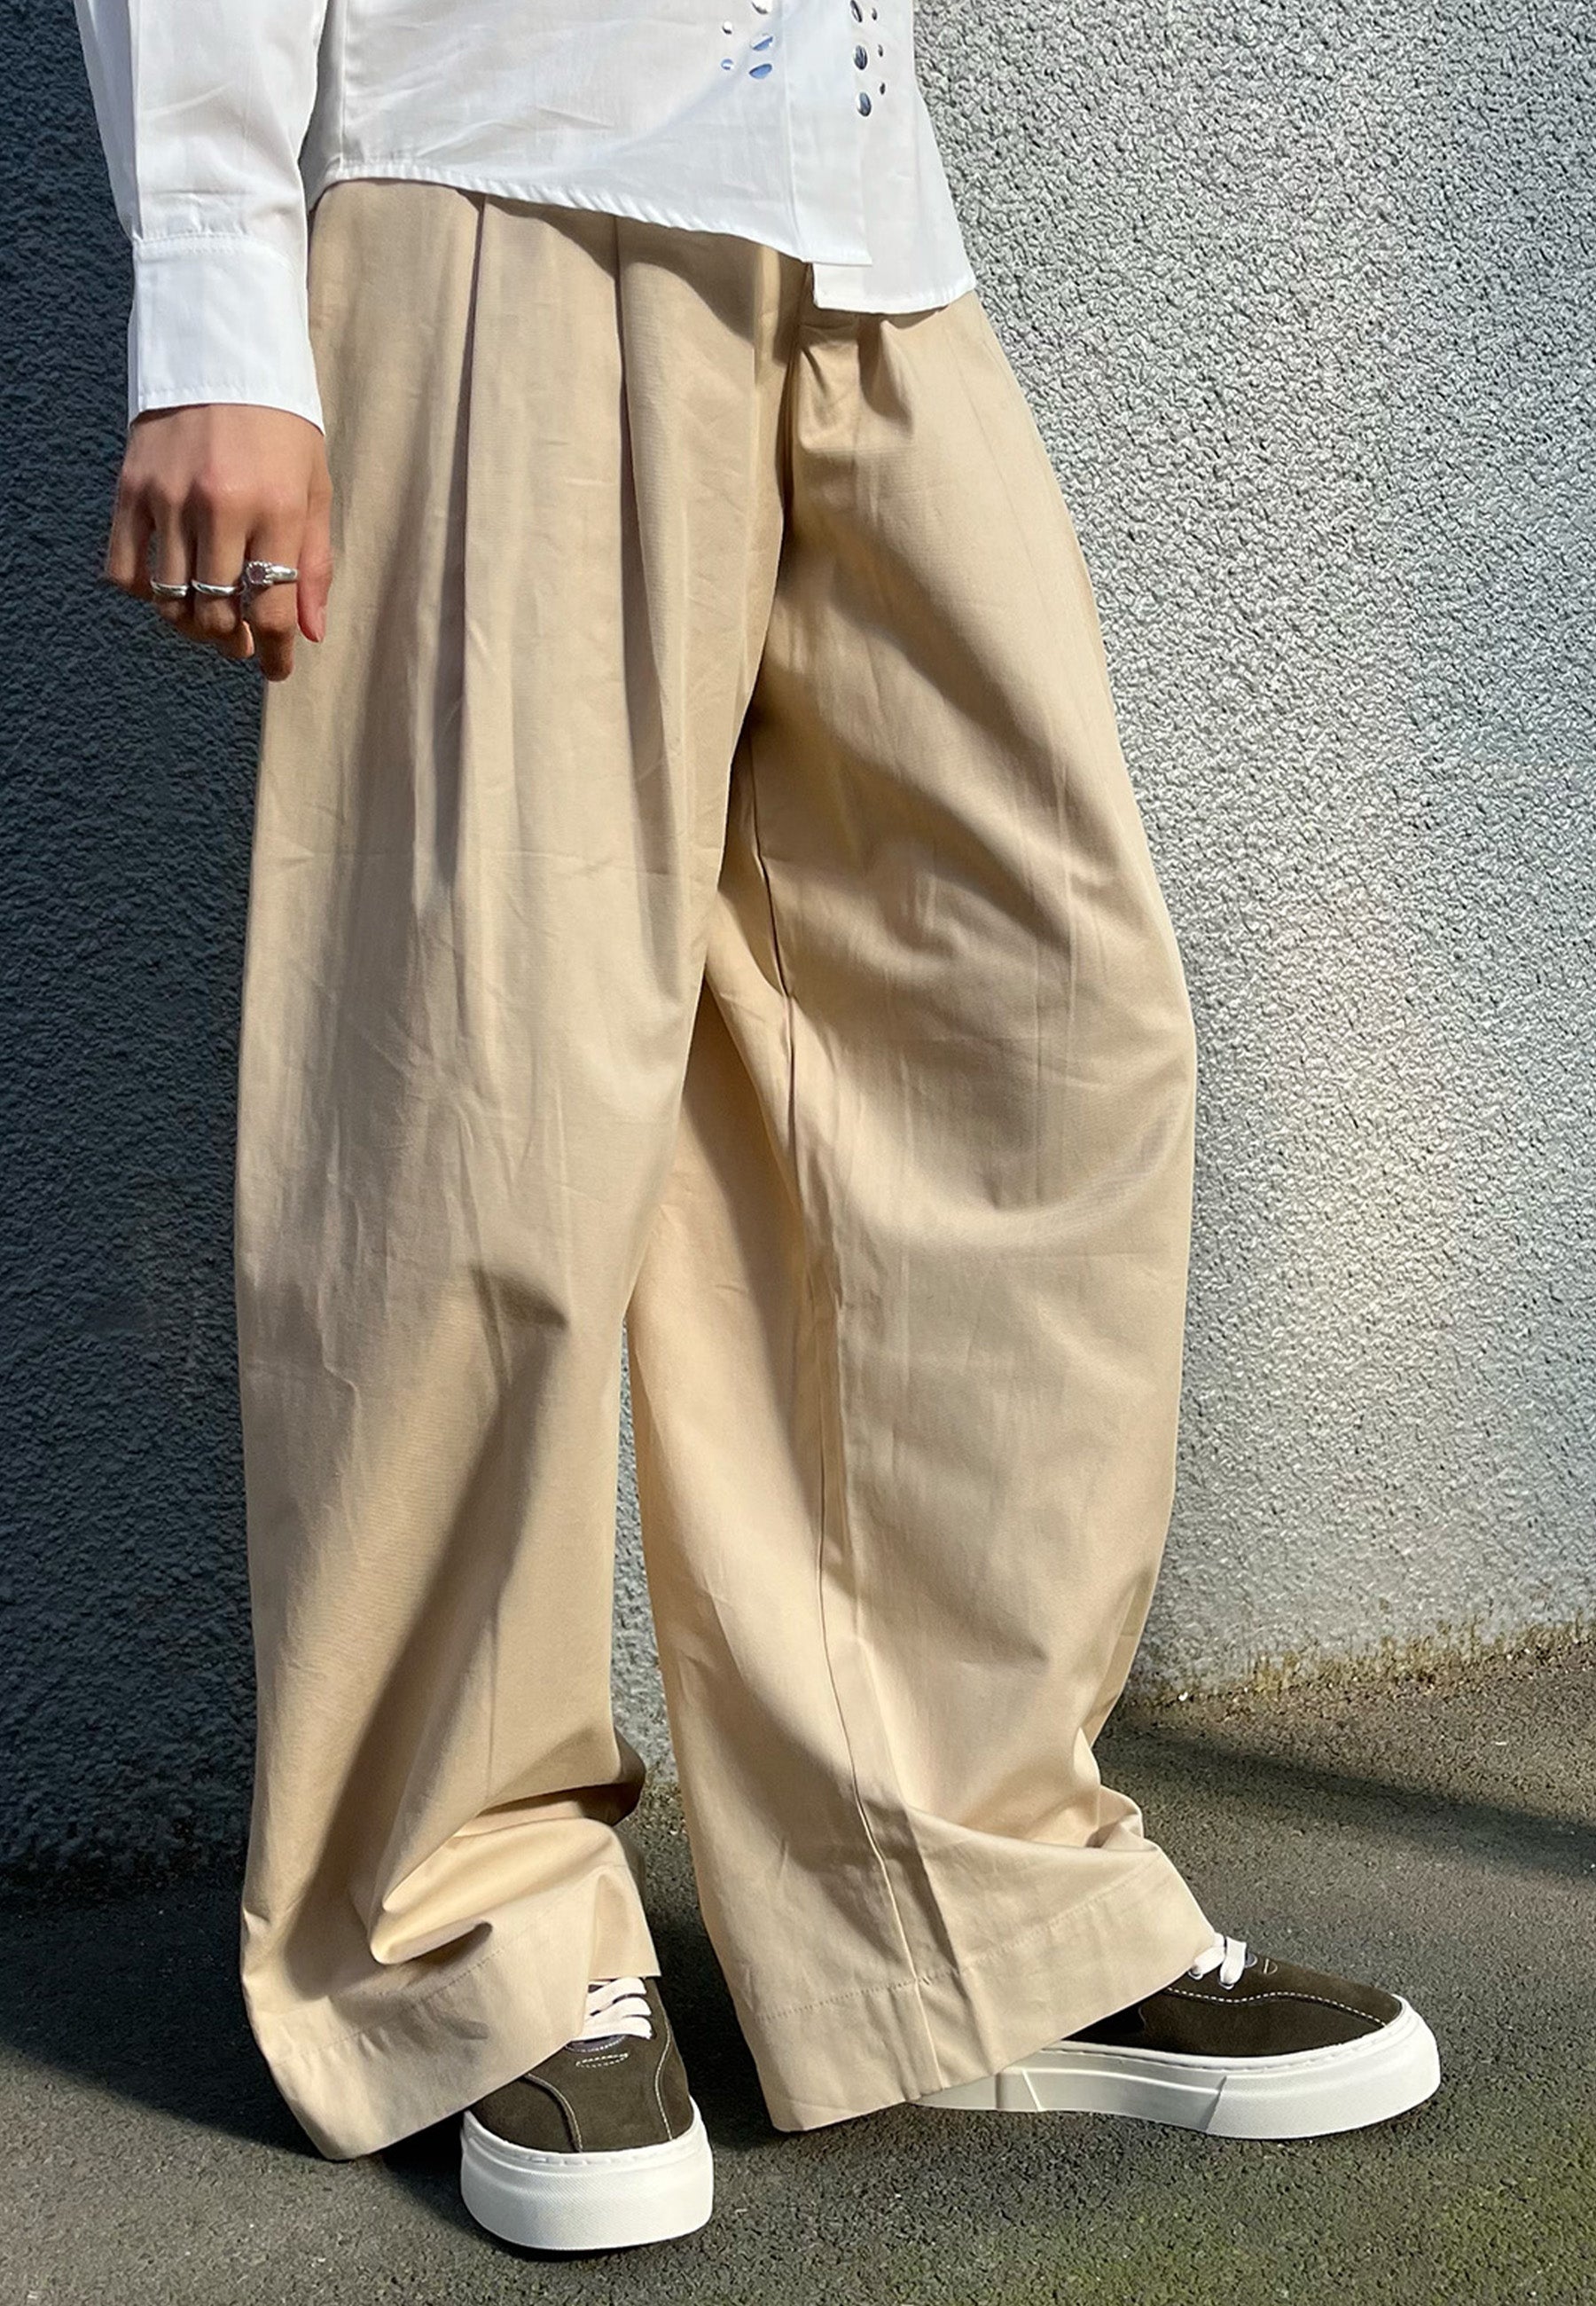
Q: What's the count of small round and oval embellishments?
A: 11